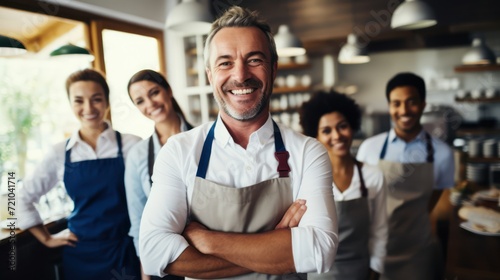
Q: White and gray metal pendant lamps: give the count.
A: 5